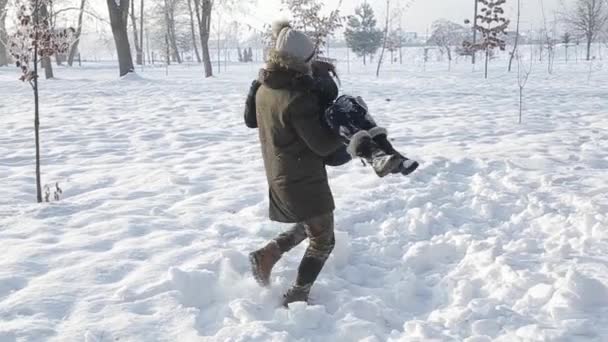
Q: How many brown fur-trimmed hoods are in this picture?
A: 1